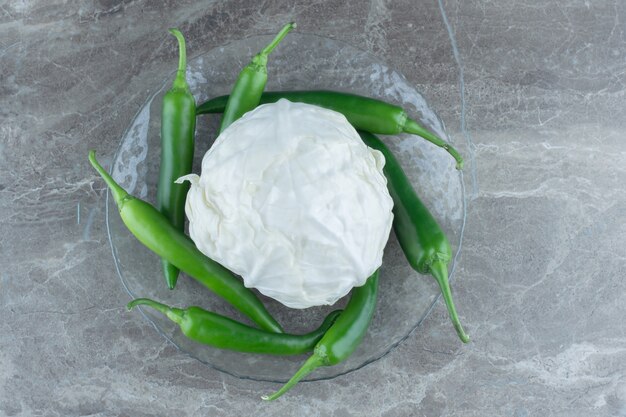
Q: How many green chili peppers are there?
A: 7